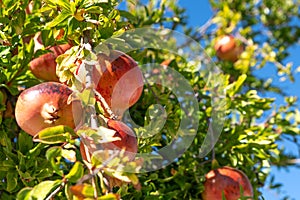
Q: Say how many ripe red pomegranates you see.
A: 6